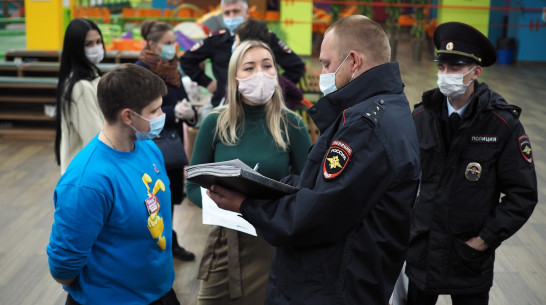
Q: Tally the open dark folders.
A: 1